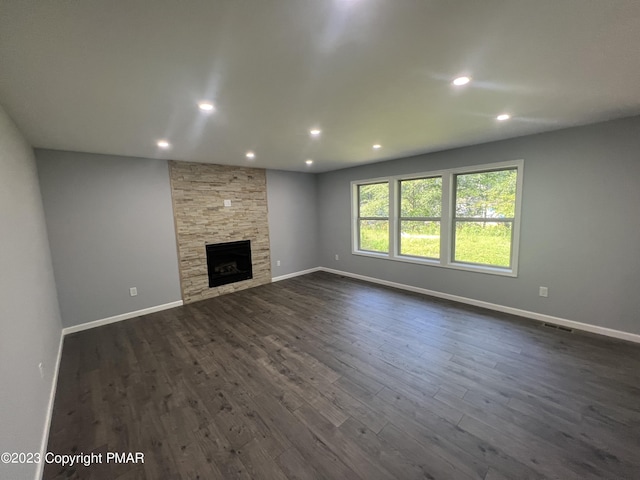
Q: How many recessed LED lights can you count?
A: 8